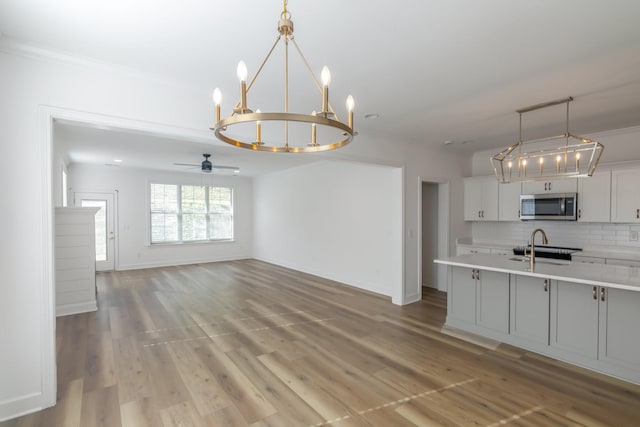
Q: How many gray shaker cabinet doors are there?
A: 5